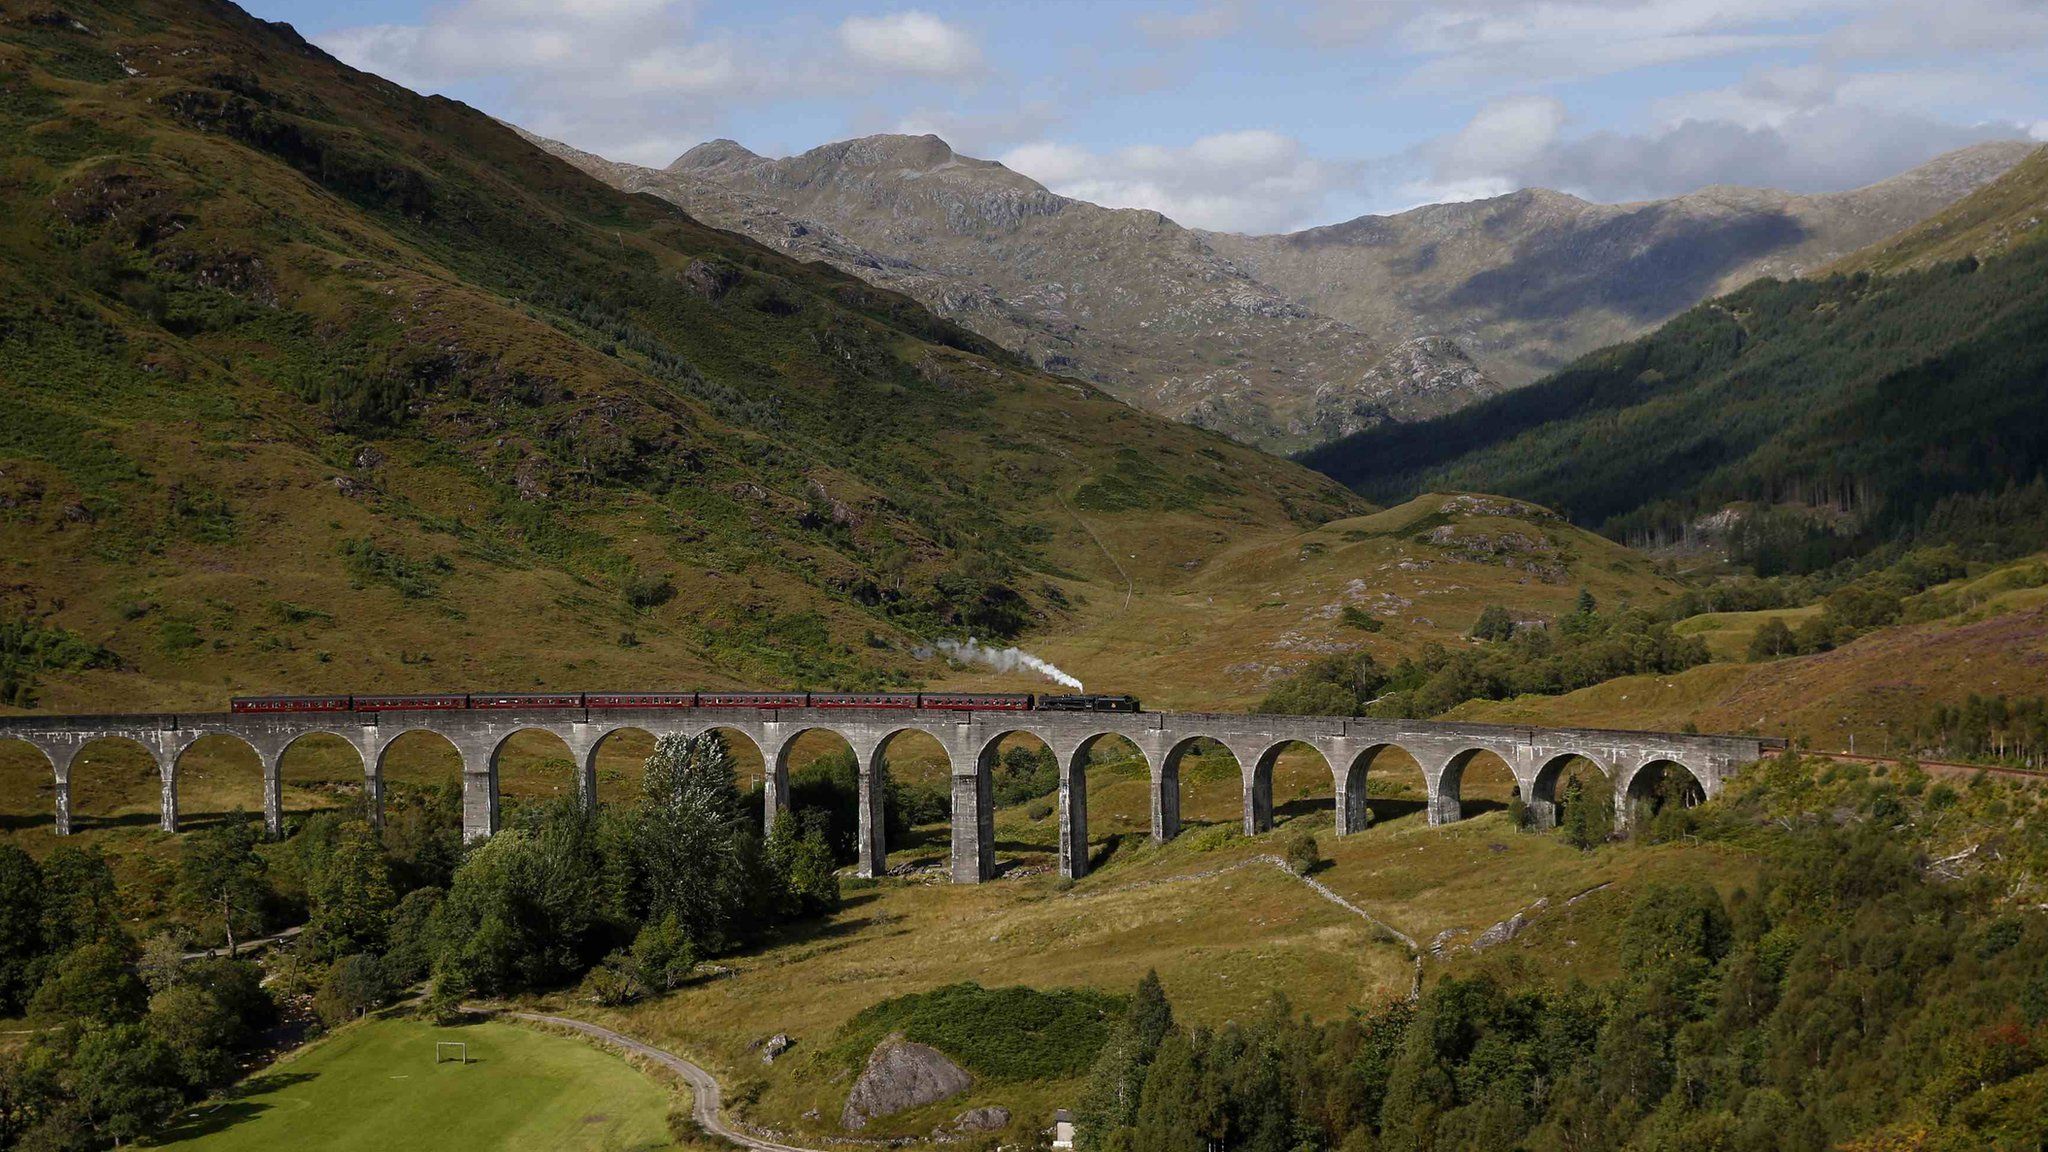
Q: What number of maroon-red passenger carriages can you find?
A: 7